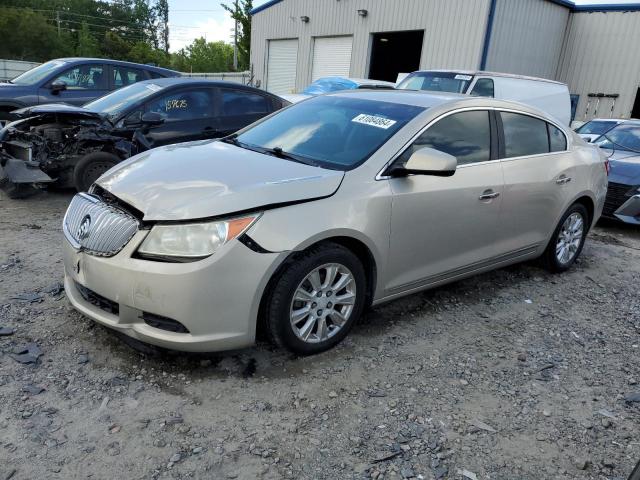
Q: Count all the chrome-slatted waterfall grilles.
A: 1